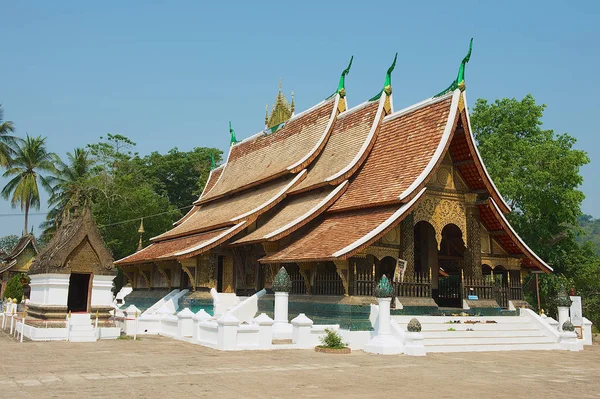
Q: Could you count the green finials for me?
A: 5